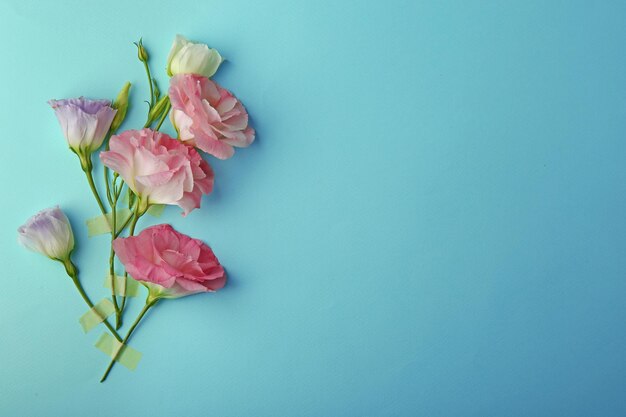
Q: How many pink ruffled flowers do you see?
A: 3